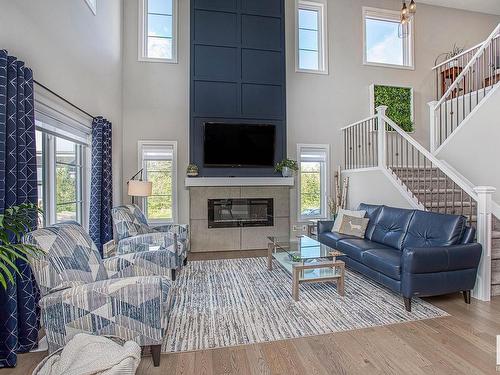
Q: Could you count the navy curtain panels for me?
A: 2